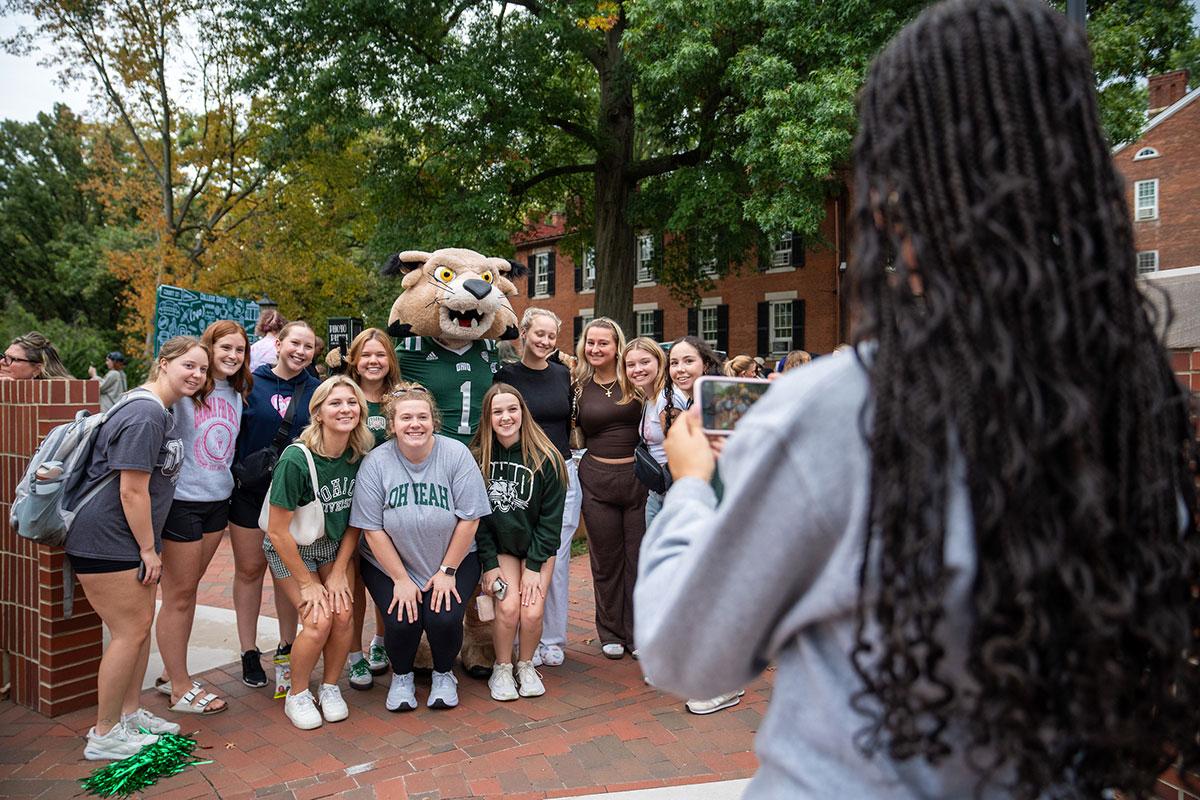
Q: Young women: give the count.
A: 12